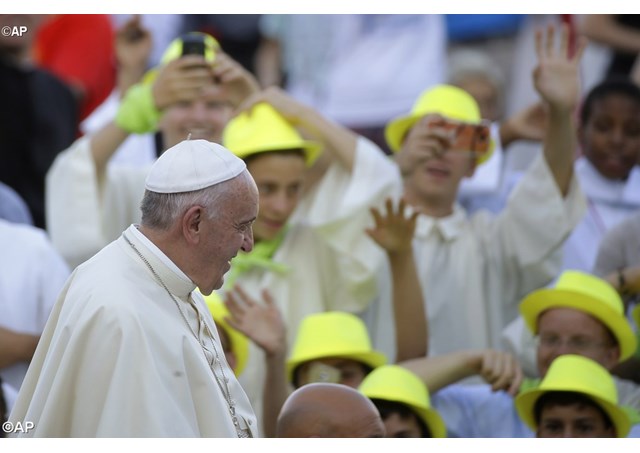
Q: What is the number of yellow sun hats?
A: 8